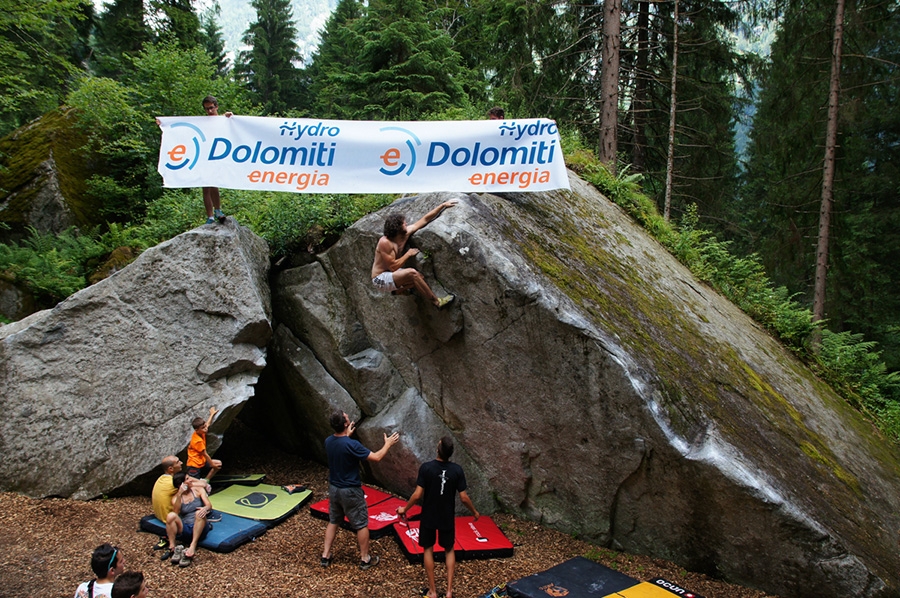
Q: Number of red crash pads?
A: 2